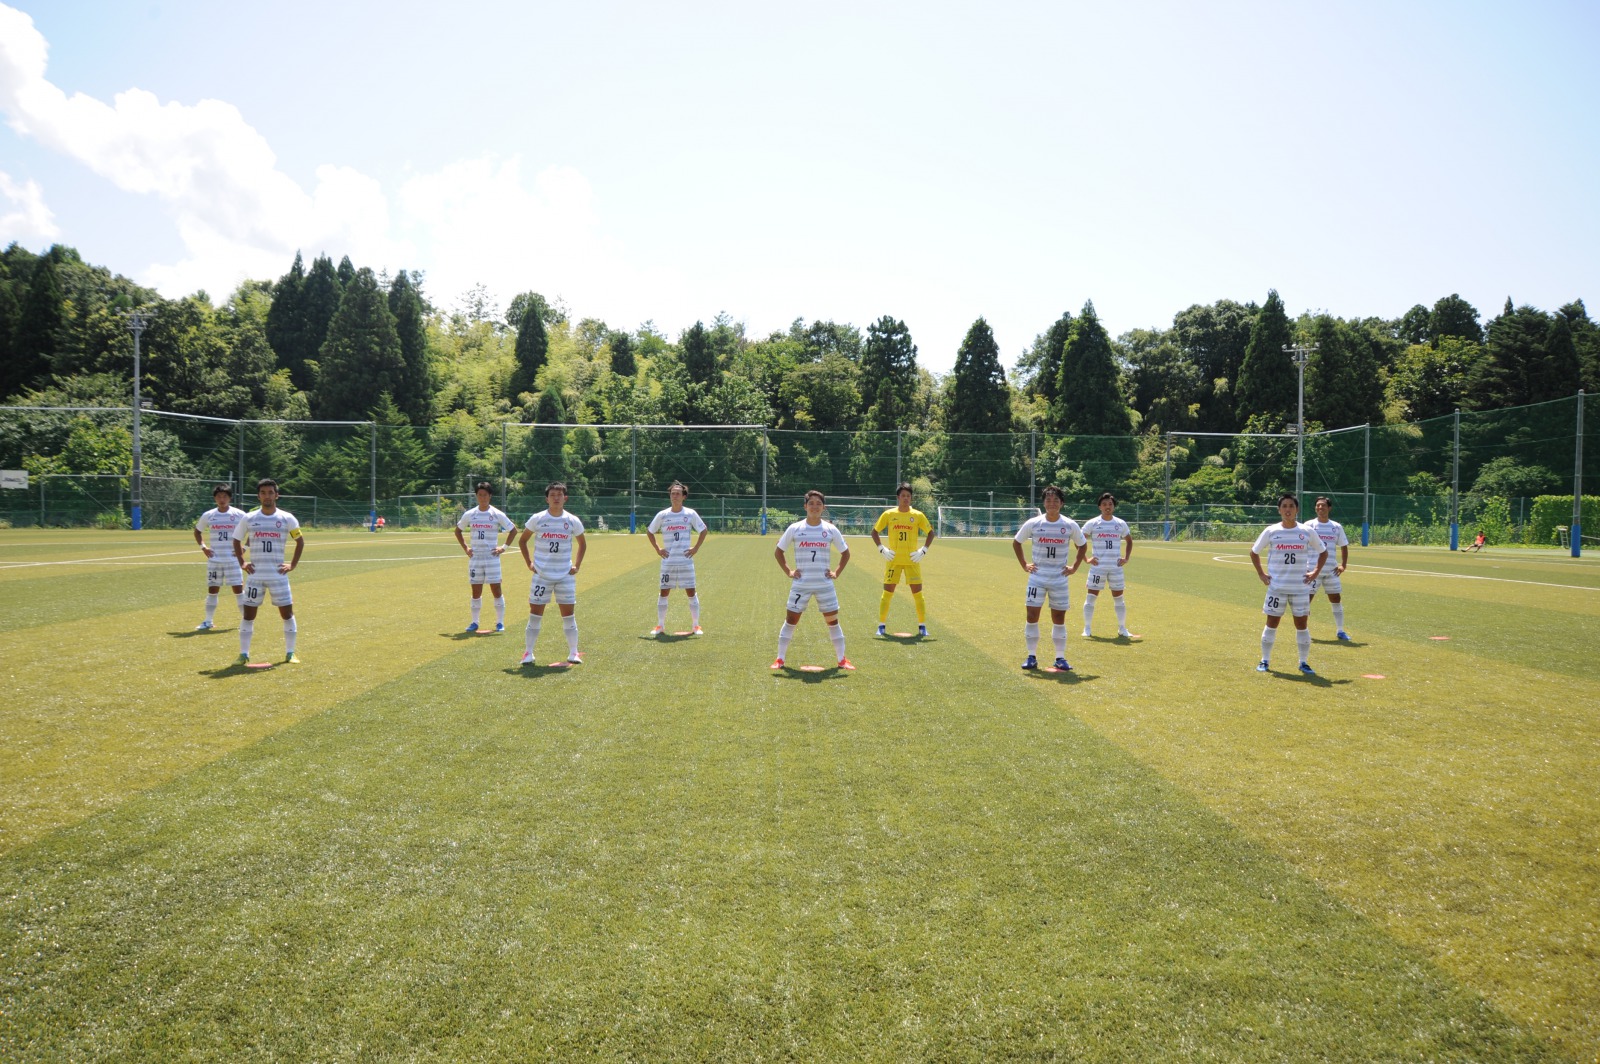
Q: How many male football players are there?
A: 11